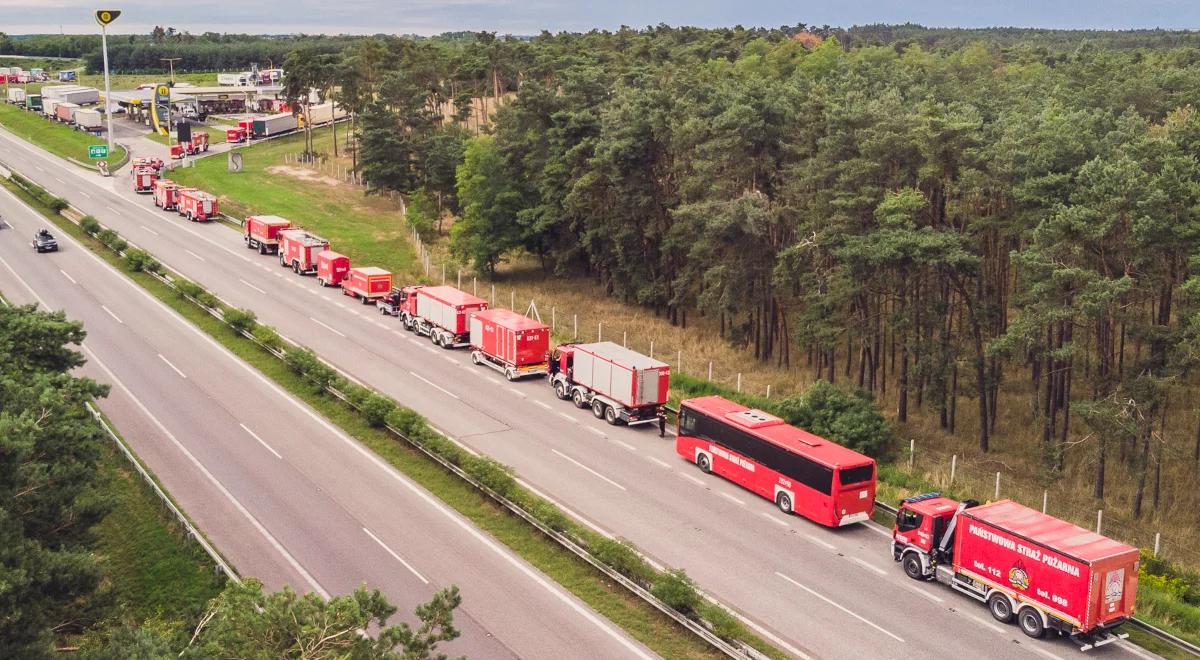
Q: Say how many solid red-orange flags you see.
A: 0